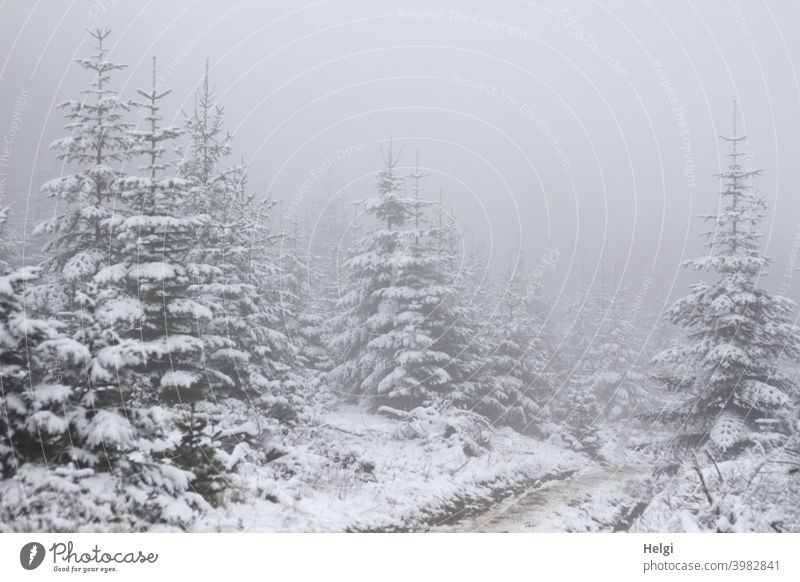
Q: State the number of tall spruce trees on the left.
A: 3